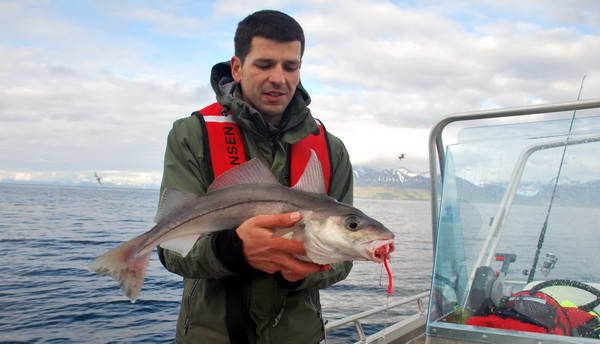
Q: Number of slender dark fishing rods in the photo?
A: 1